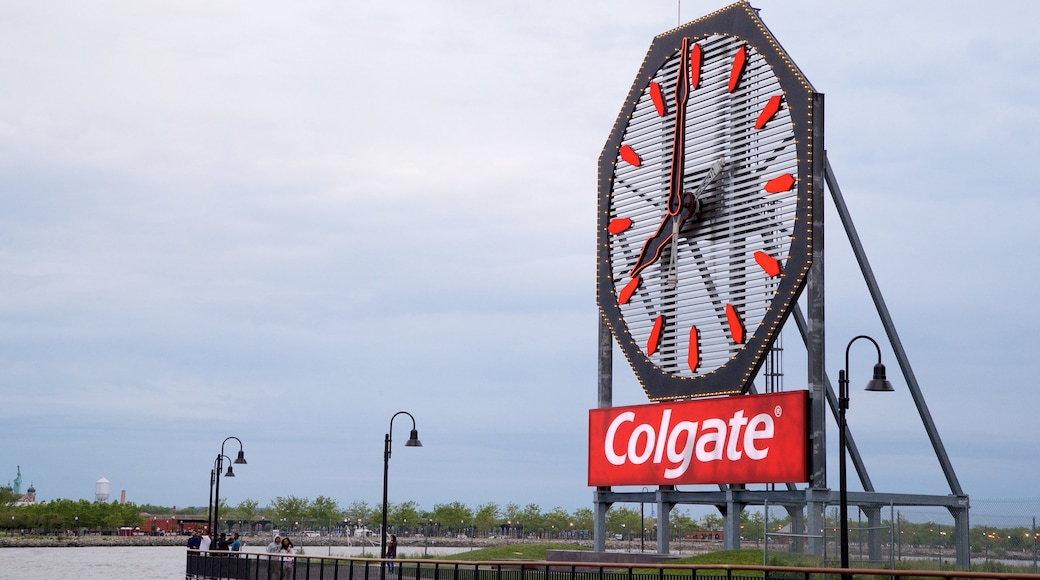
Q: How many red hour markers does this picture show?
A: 12